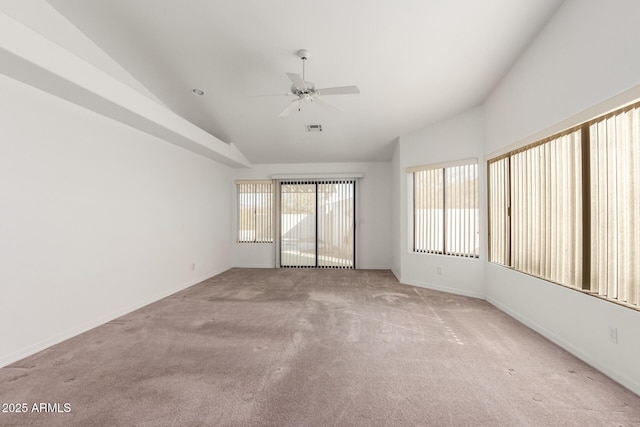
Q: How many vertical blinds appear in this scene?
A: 4